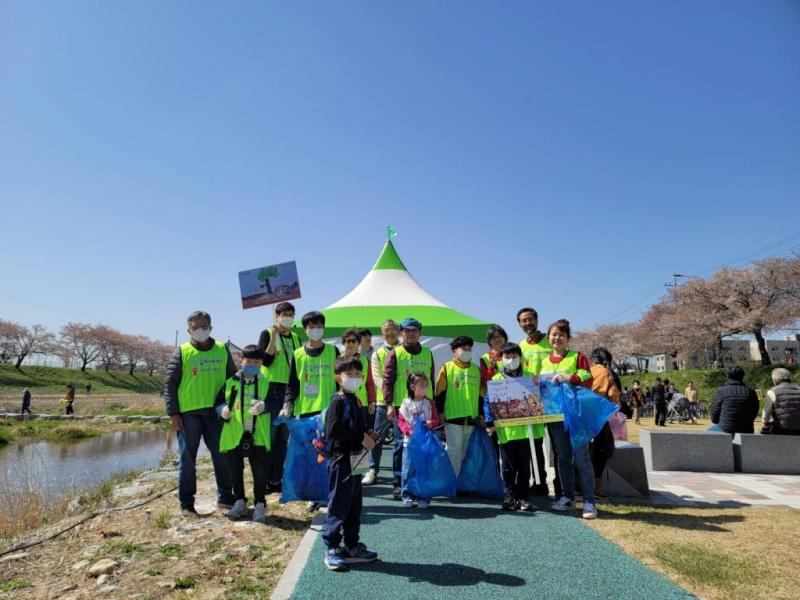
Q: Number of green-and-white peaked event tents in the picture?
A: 1